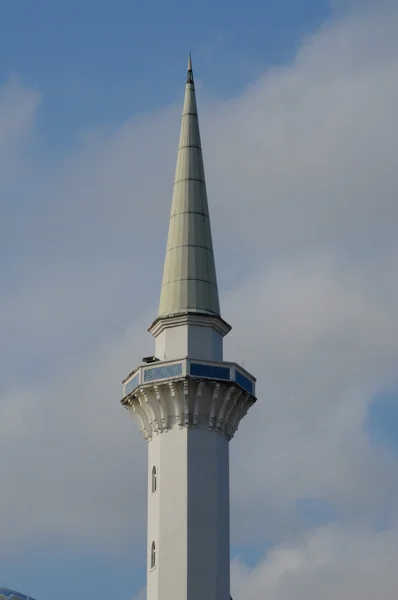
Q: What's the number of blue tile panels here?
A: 4